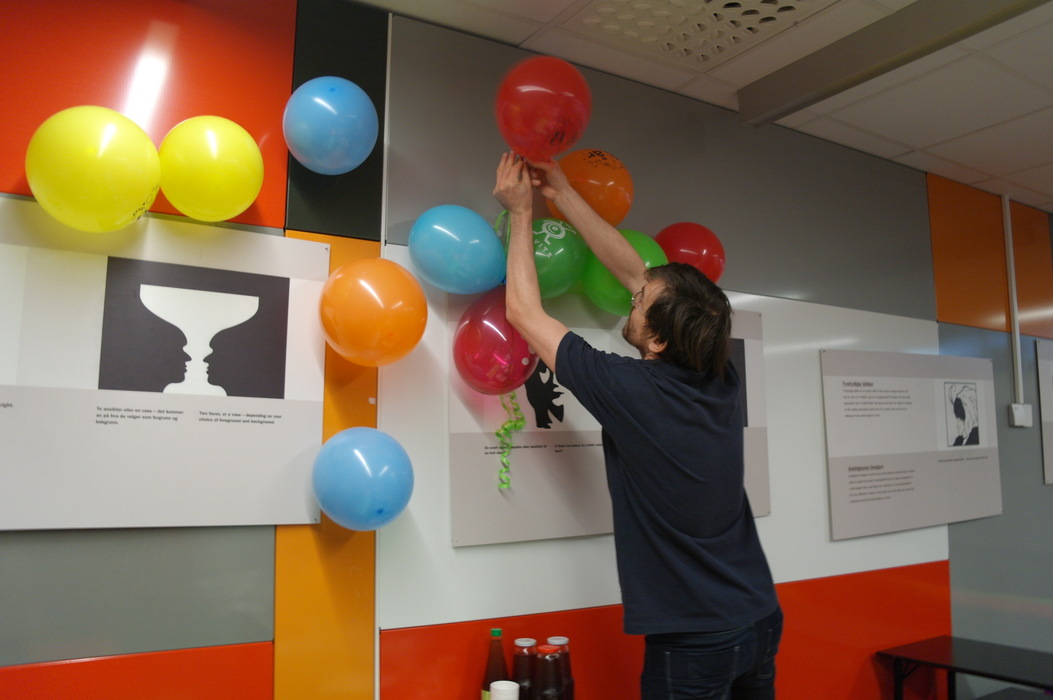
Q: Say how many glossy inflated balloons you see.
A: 12